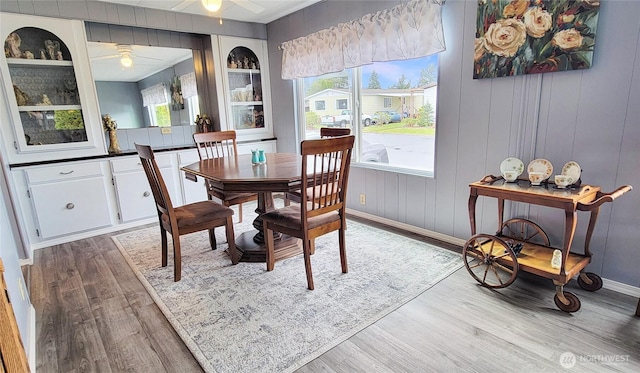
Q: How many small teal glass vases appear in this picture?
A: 2